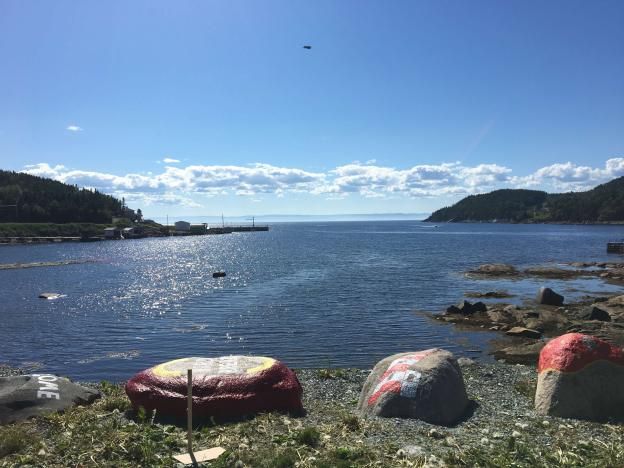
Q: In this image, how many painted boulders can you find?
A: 4